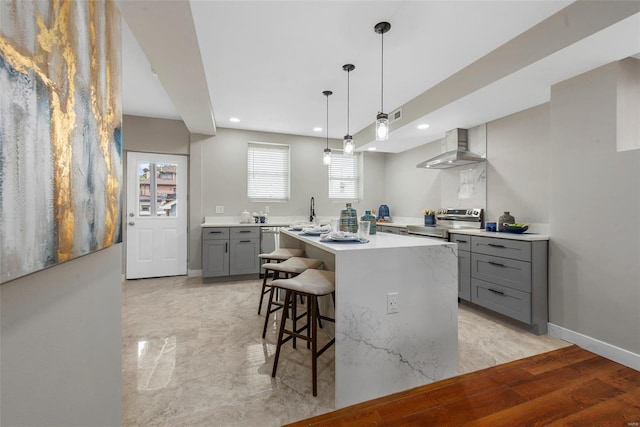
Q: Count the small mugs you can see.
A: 2